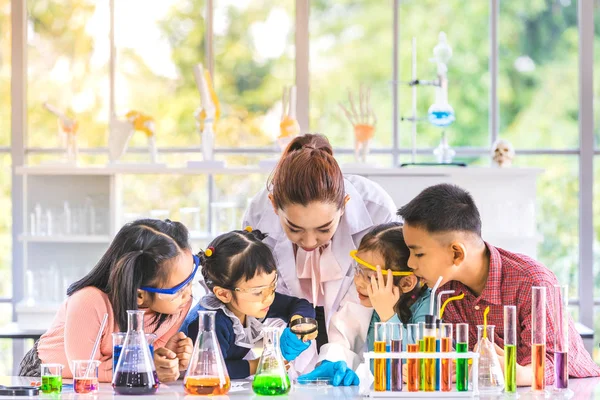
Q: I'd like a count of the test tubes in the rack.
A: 9